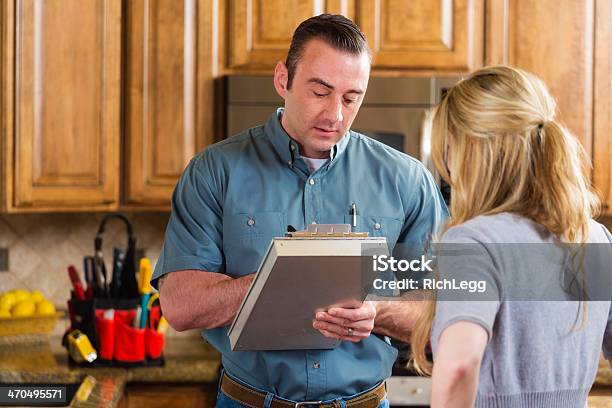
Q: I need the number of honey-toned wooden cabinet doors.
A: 5